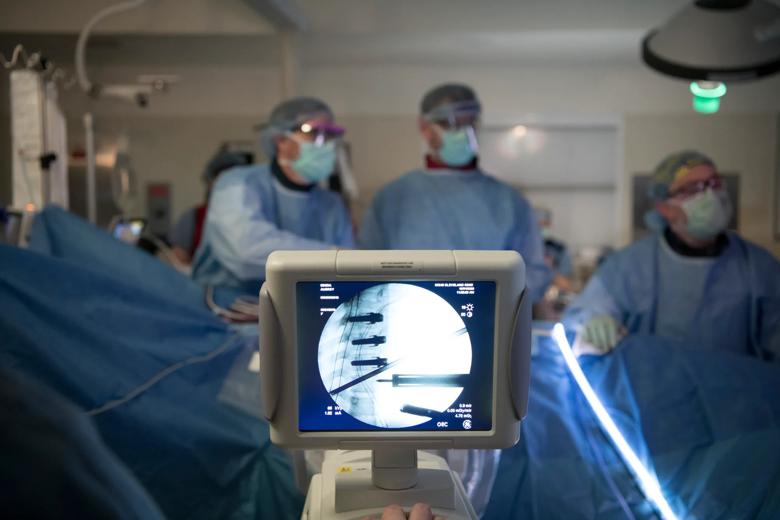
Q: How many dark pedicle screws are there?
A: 3